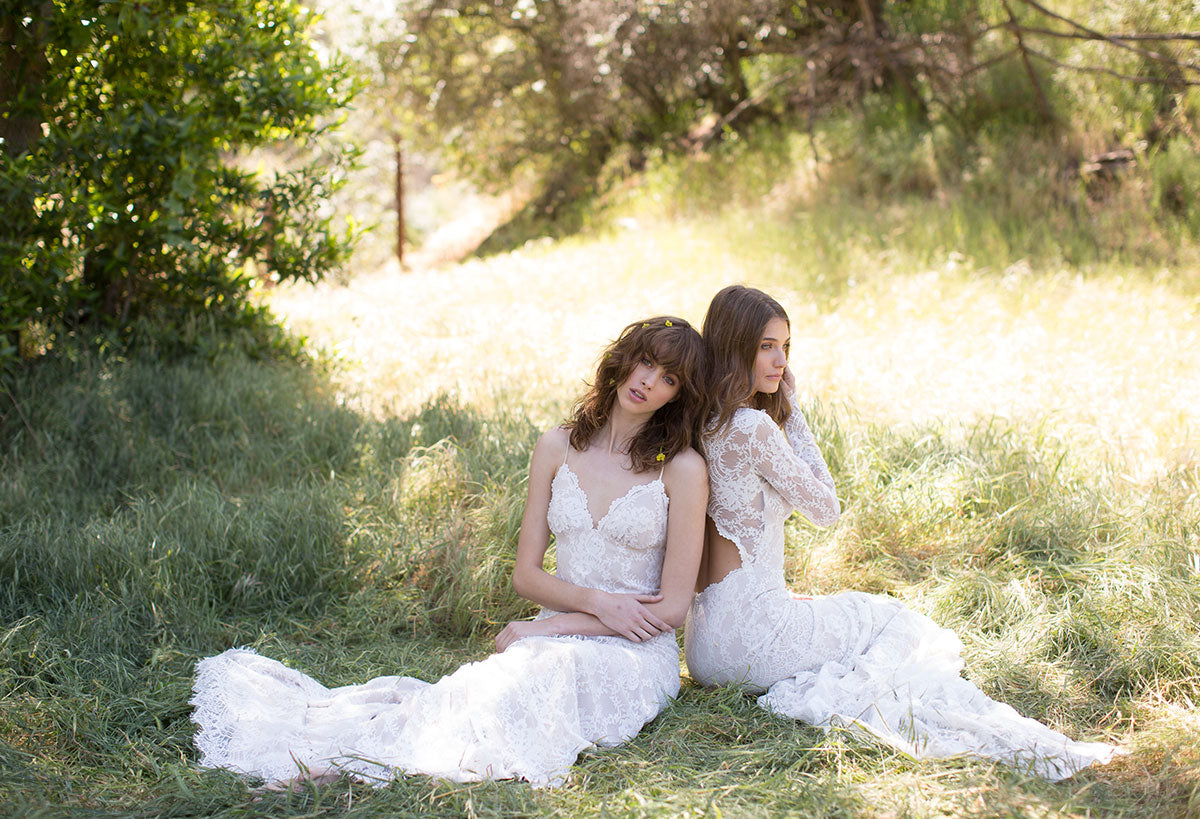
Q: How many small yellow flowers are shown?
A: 5